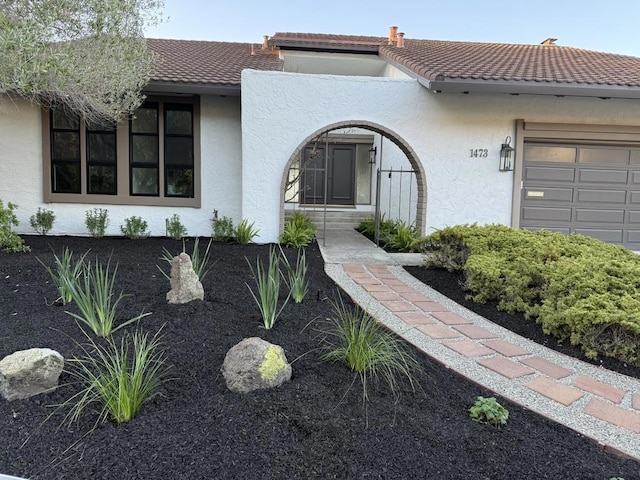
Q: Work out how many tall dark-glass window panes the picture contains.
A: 4